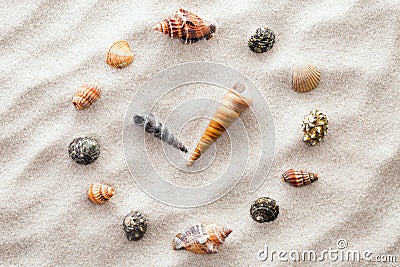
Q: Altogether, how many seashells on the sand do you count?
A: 14